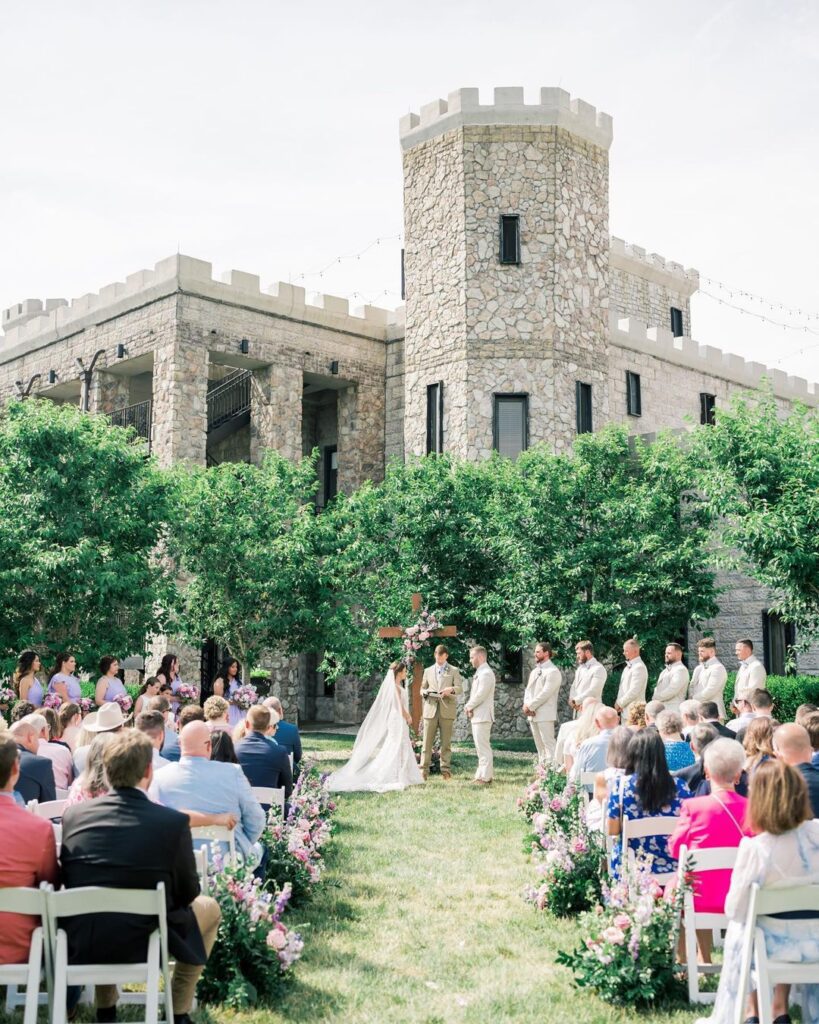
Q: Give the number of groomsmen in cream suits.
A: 6